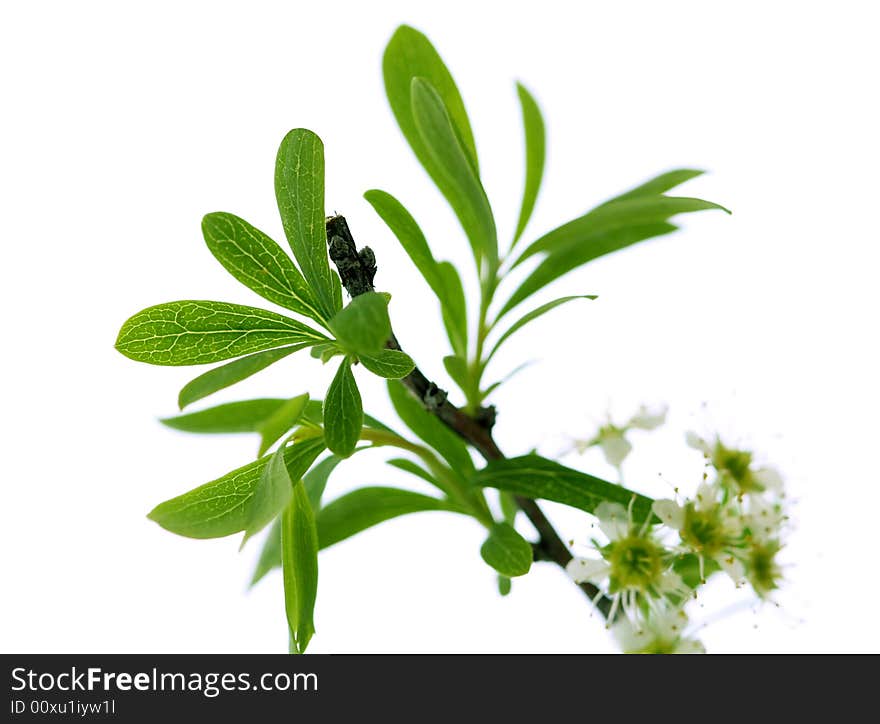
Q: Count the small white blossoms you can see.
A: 6